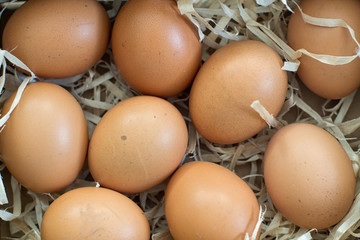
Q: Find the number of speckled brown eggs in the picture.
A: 9